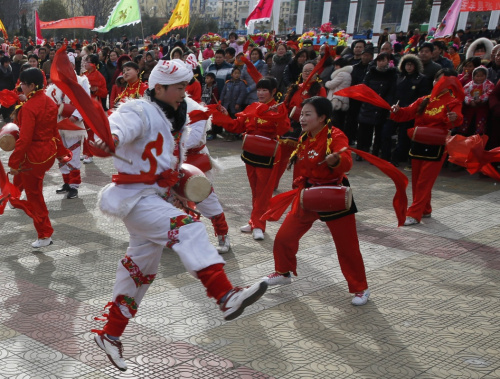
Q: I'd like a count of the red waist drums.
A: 8